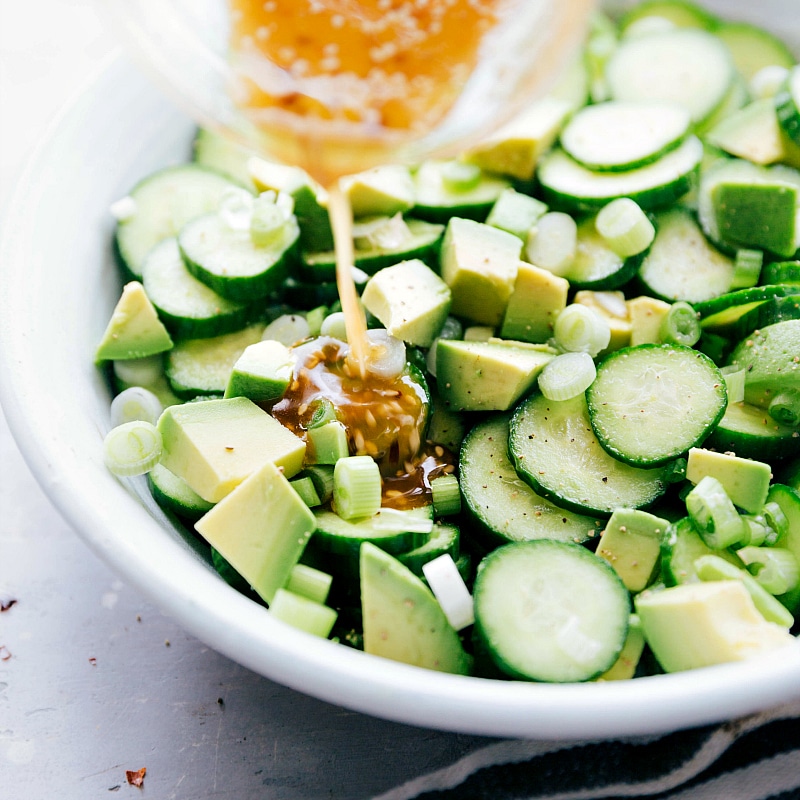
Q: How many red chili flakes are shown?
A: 4